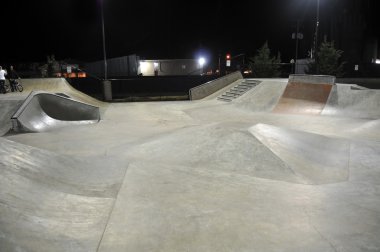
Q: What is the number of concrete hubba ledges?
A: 1